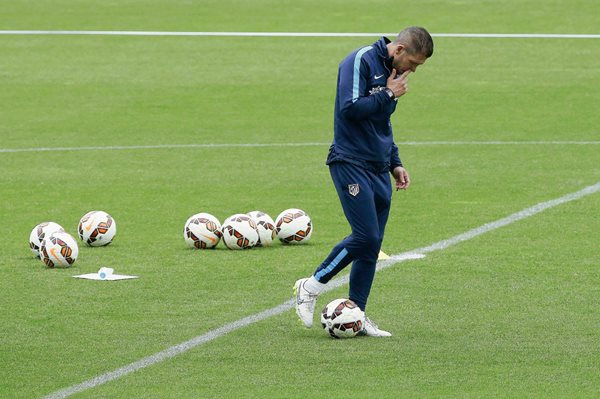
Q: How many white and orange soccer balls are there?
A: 8